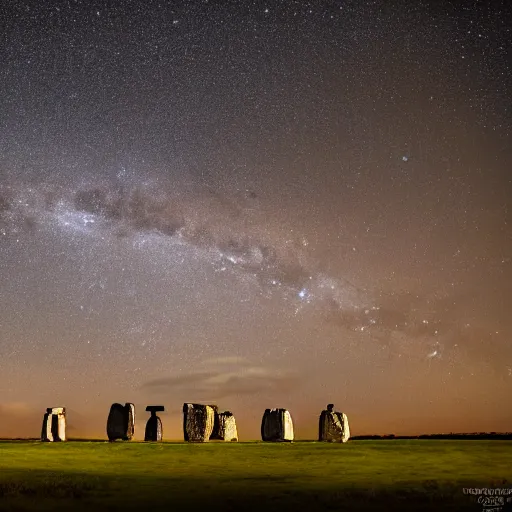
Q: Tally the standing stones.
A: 7